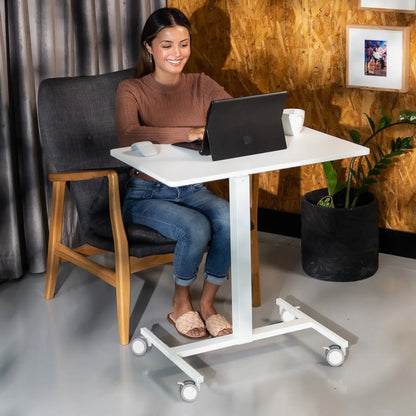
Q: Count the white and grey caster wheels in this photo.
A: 4